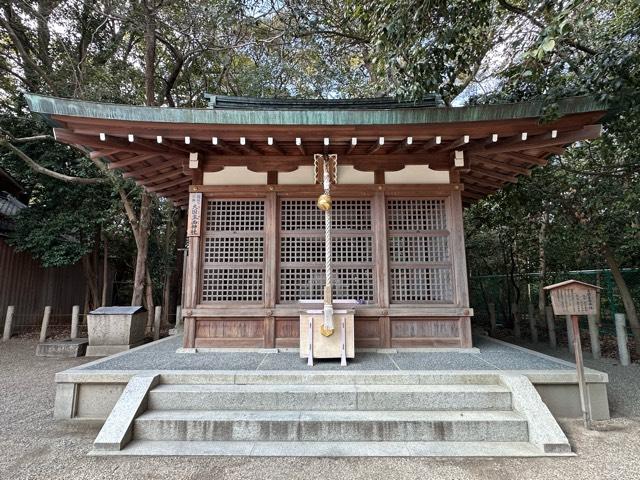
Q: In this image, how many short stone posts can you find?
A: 12